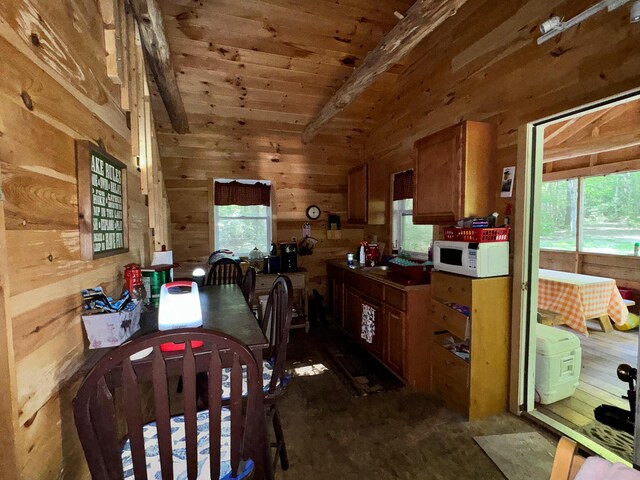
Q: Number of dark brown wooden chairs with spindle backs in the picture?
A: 4